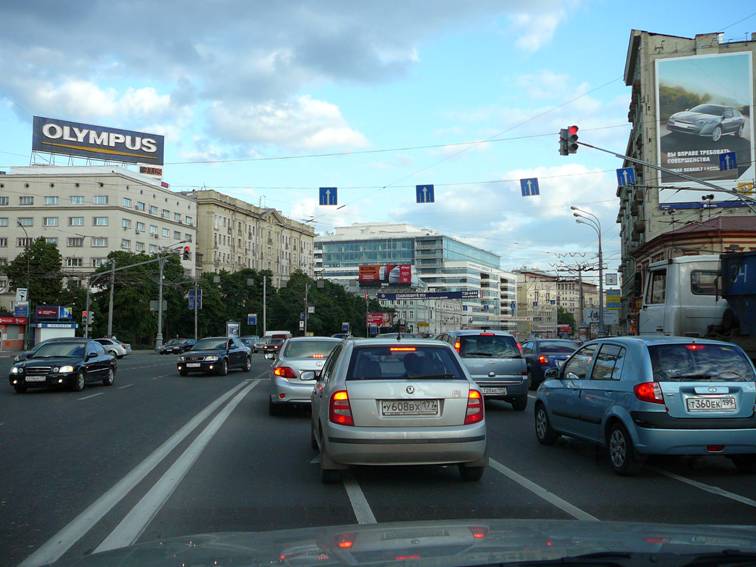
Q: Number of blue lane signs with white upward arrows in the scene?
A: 5